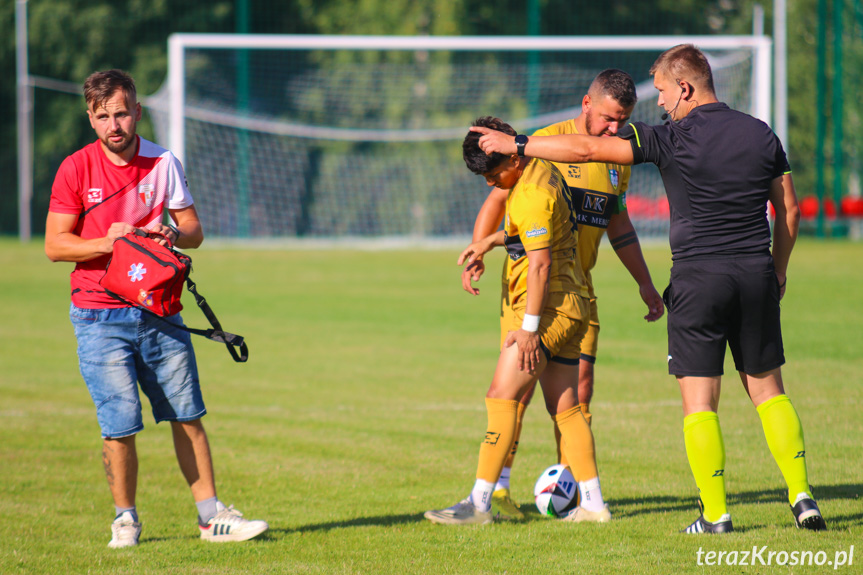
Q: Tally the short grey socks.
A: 2